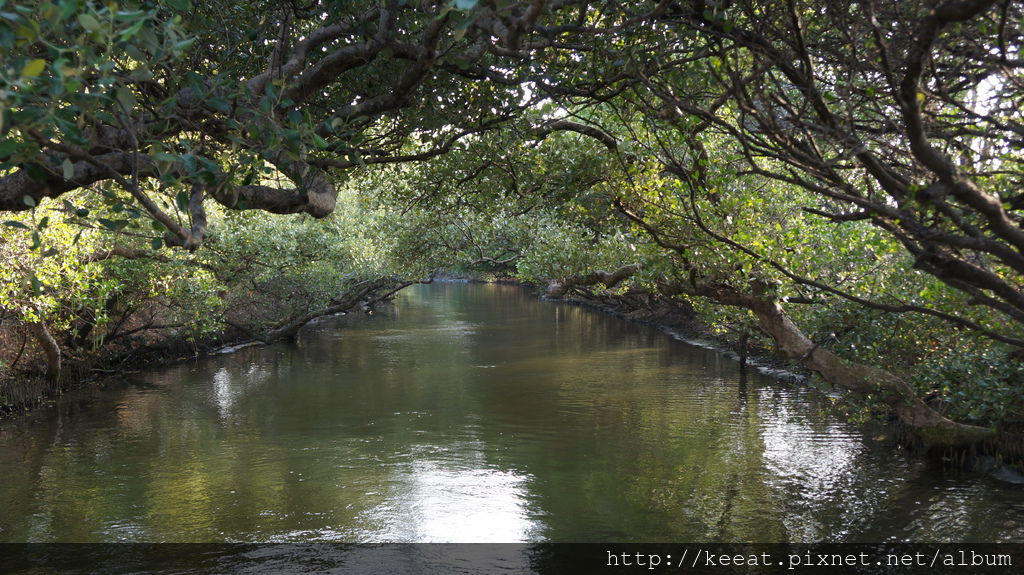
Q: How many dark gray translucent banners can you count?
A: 1